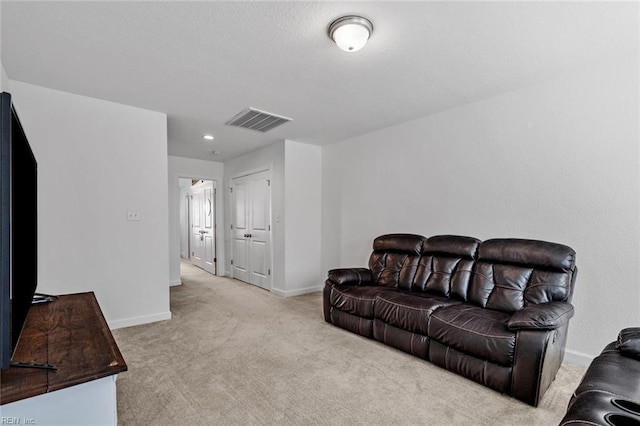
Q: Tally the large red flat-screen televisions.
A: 0